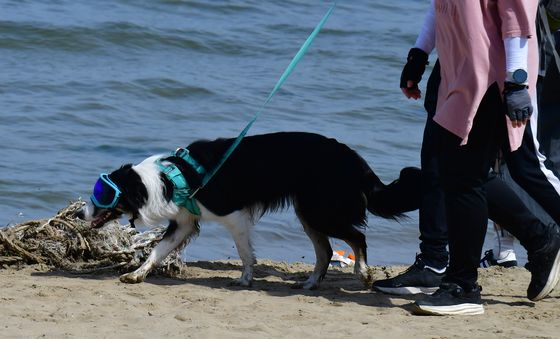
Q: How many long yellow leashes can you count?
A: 0